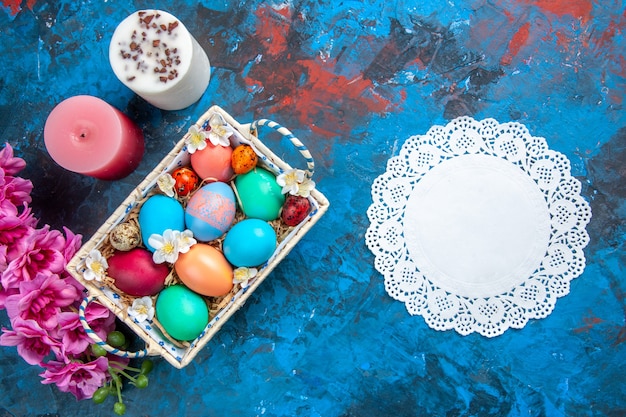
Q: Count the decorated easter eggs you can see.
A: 12